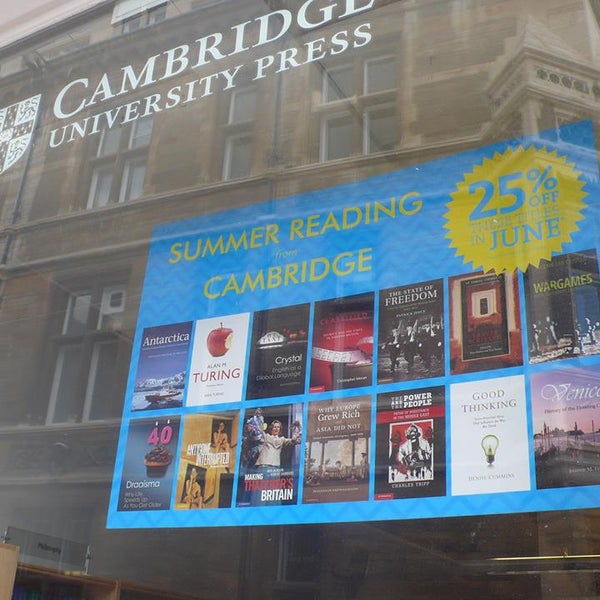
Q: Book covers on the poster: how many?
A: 14